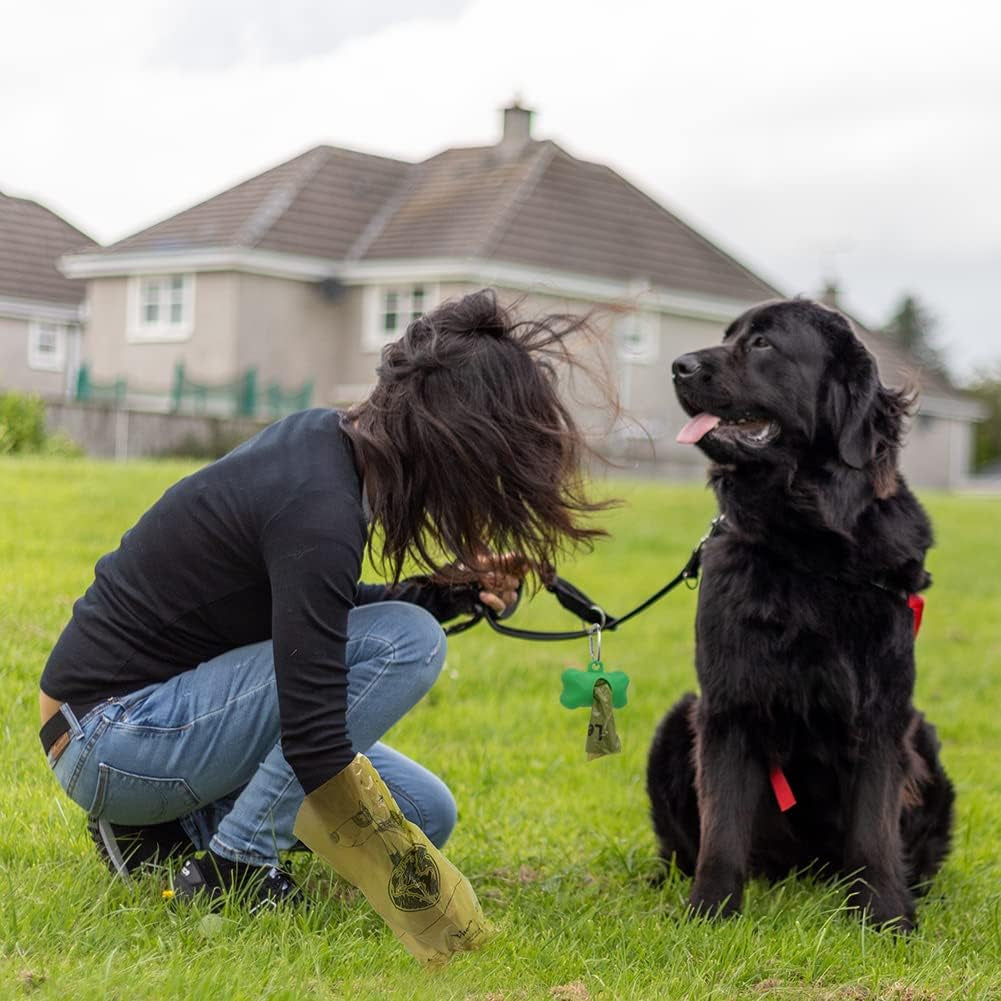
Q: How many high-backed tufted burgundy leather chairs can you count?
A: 0